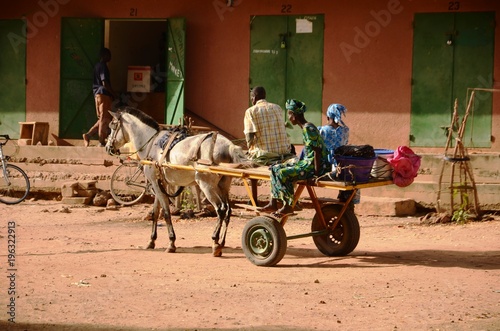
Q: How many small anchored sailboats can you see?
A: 0